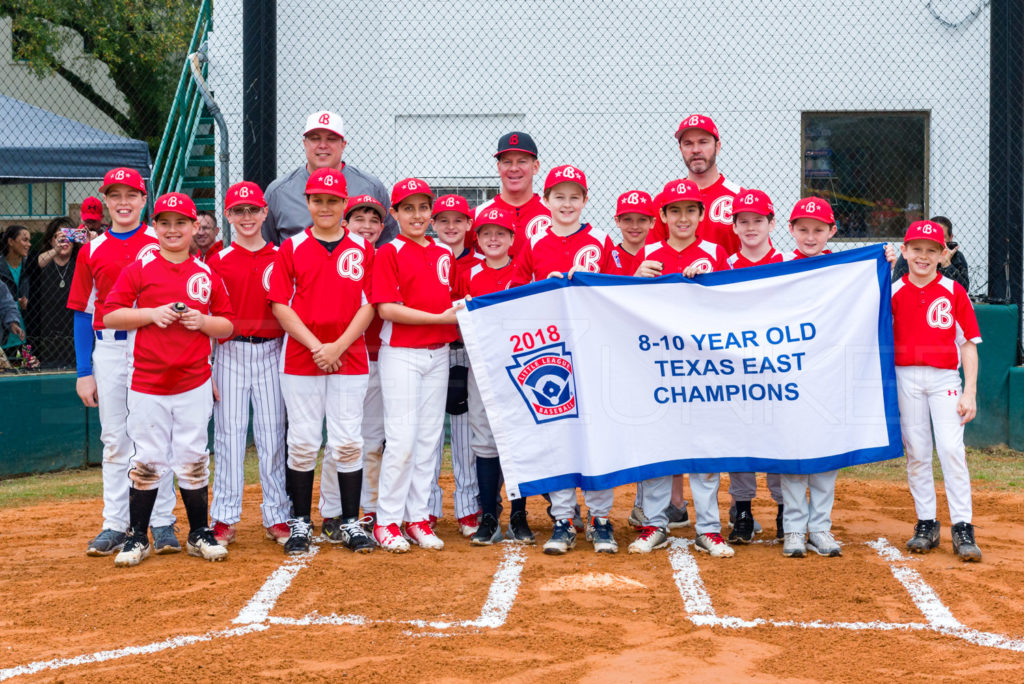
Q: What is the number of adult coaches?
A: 3